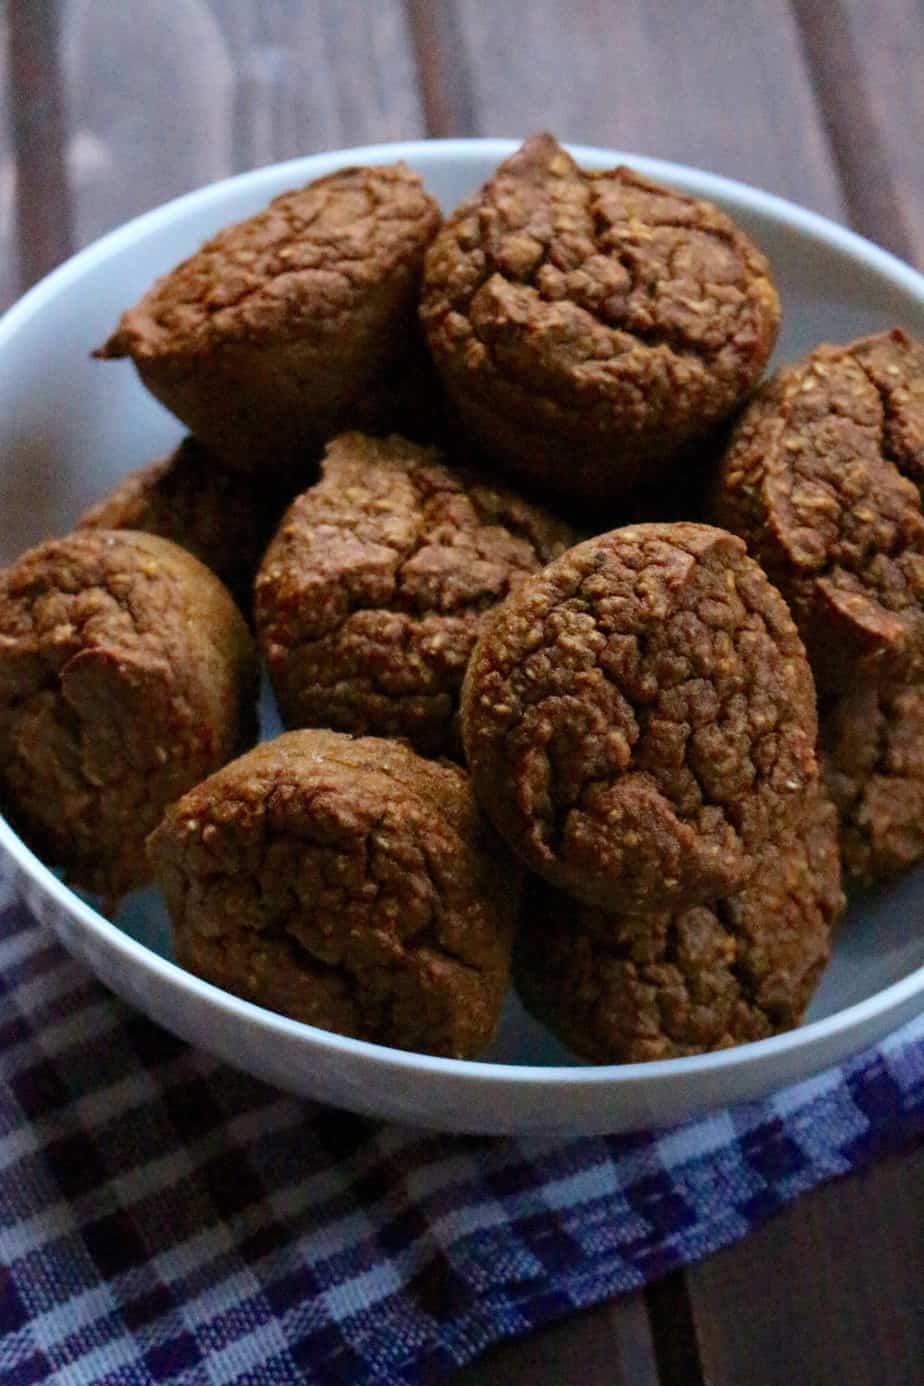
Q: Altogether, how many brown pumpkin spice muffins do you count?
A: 10